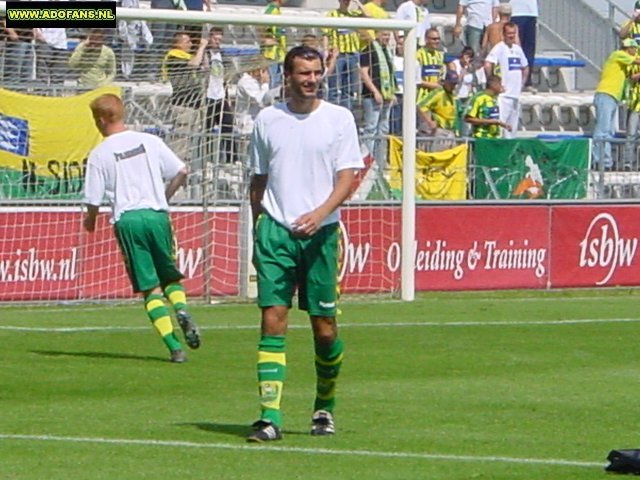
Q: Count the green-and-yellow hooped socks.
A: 4